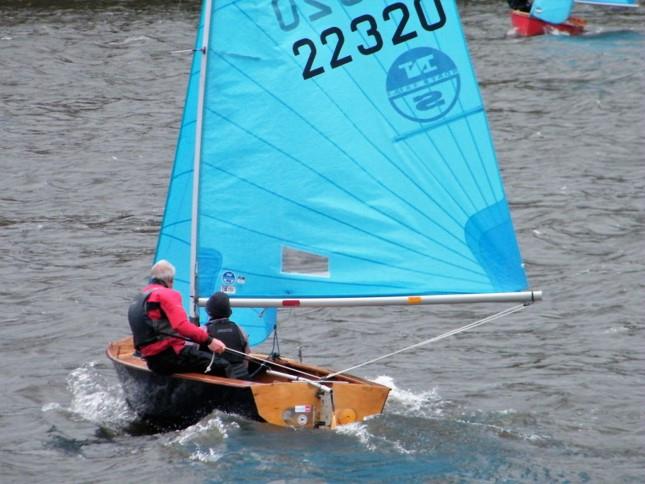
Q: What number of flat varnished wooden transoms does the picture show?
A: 1